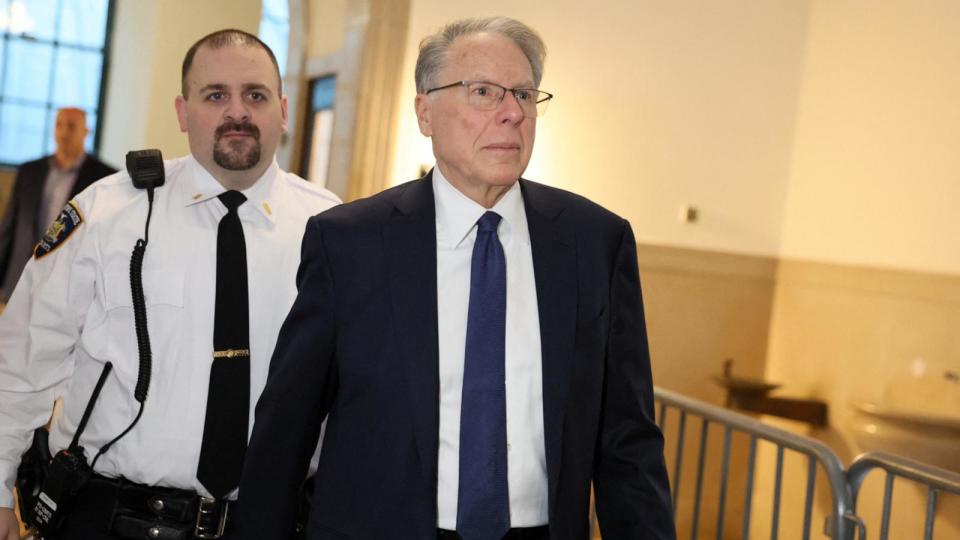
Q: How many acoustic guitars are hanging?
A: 0